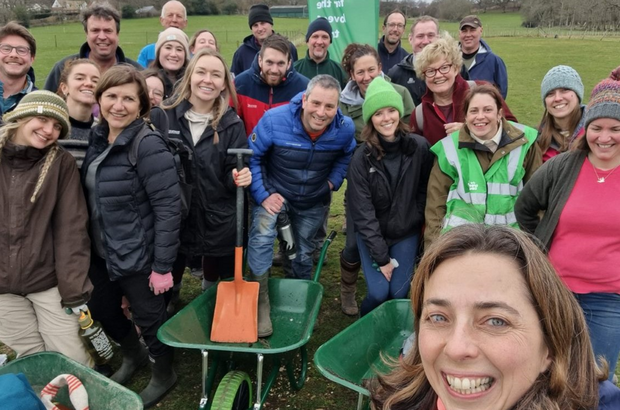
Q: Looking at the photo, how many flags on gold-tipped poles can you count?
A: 0